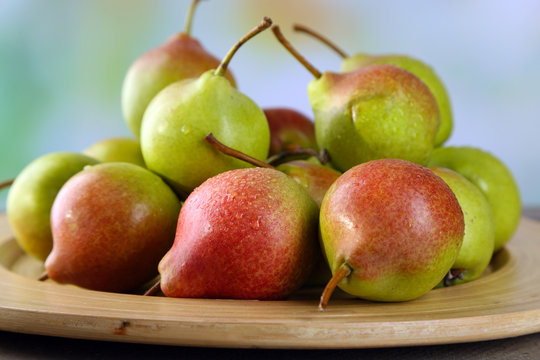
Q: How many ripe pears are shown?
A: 13